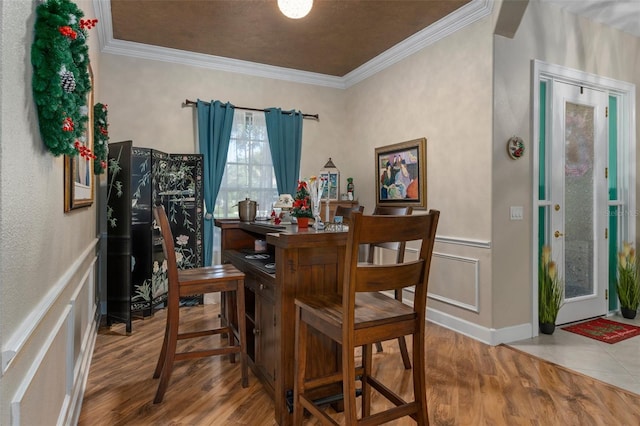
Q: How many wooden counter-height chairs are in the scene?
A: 4